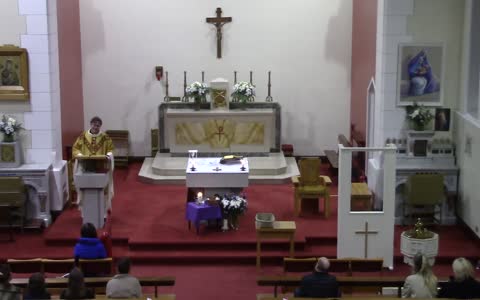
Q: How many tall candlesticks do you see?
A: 6